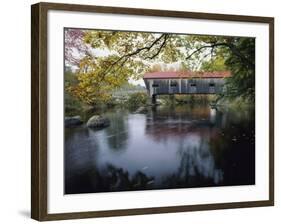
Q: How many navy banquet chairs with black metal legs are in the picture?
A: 0